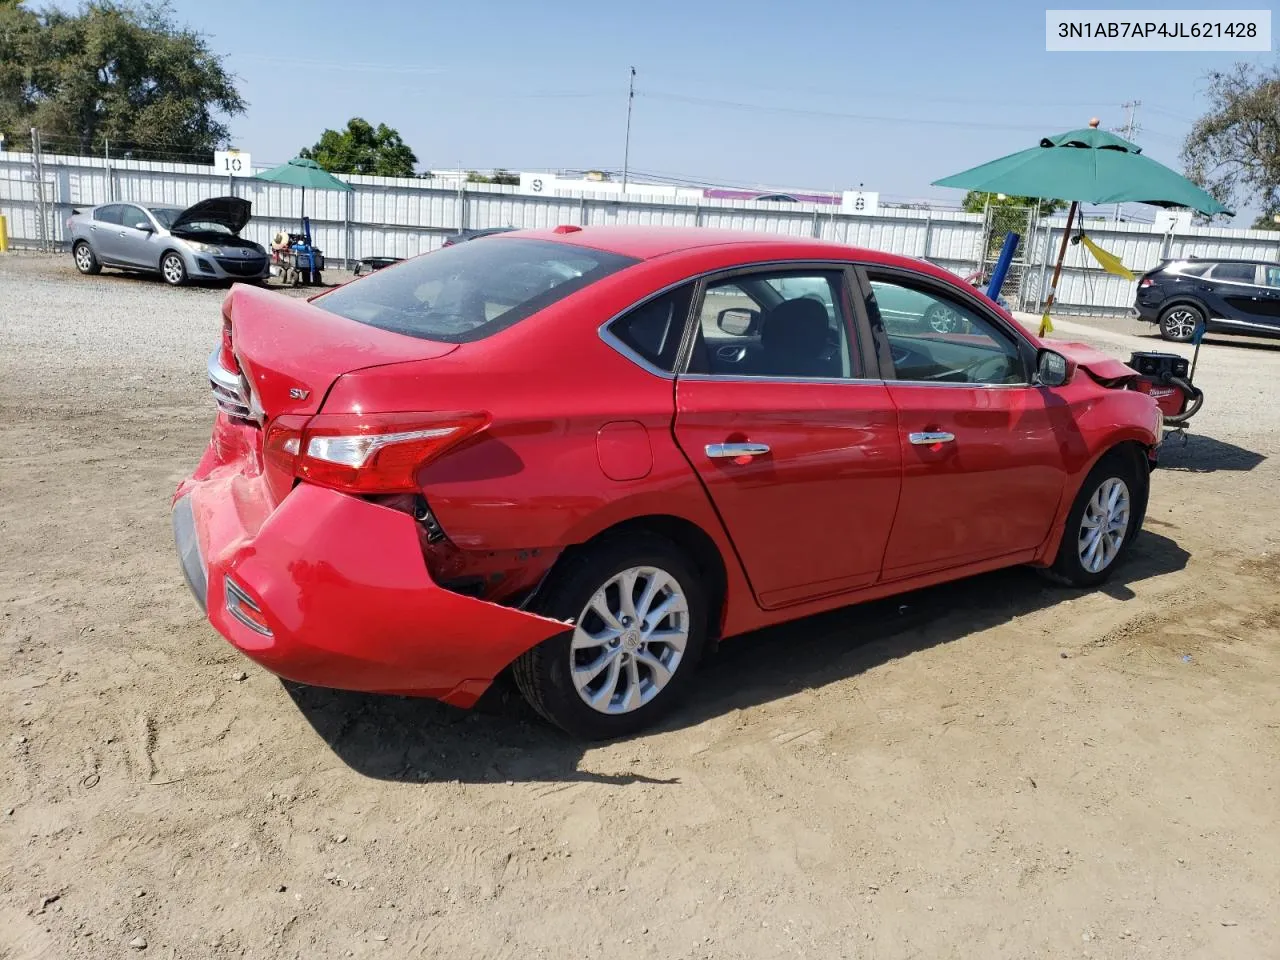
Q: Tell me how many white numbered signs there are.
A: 4